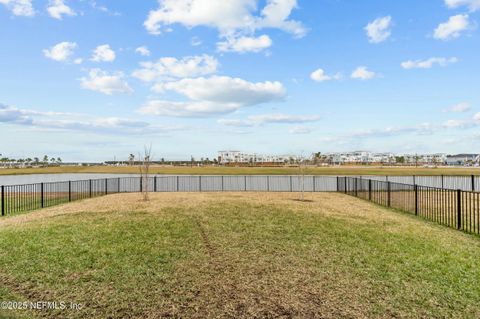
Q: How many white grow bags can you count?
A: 0